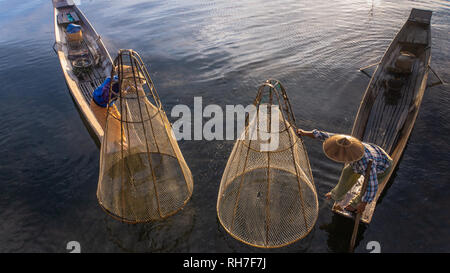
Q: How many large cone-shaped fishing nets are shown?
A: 2